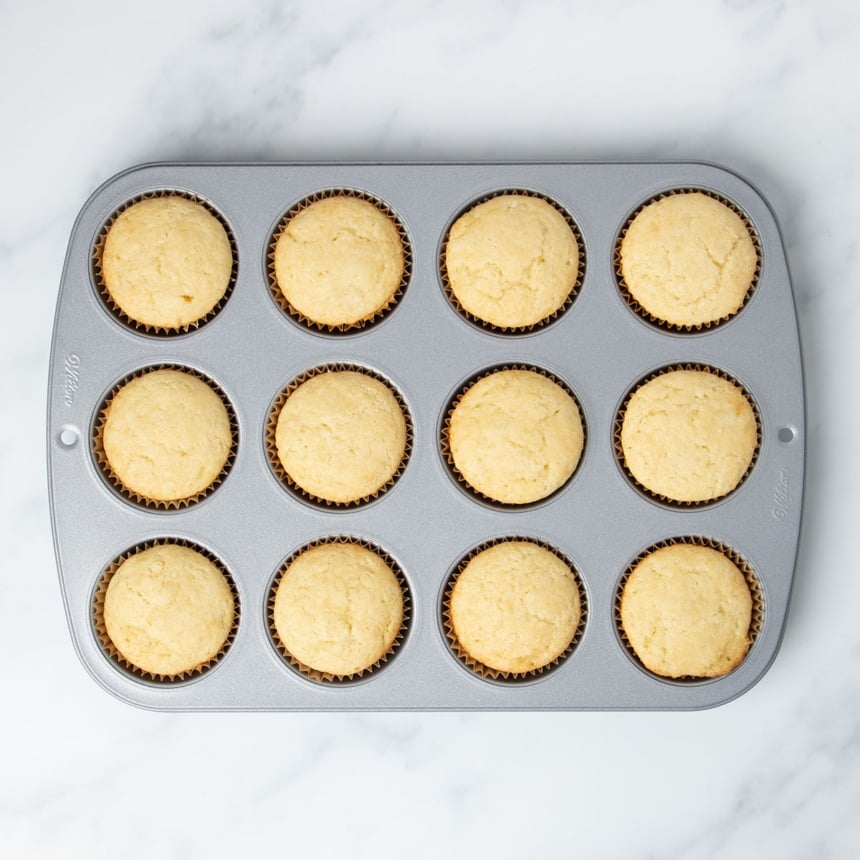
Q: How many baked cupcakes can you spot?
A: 12